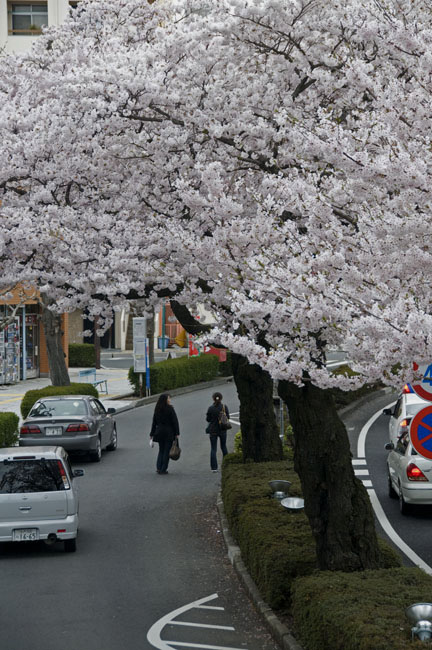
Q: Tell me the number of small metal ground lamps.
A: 3